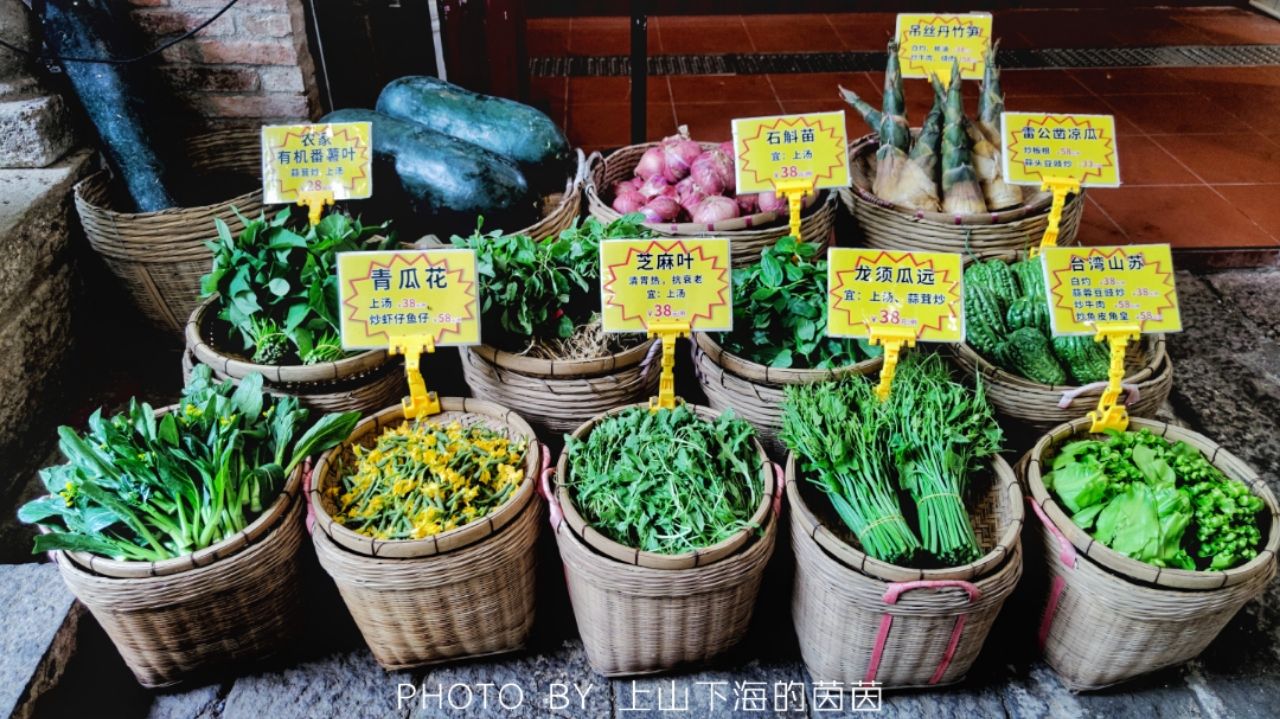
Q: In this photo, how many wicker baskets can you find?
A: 13